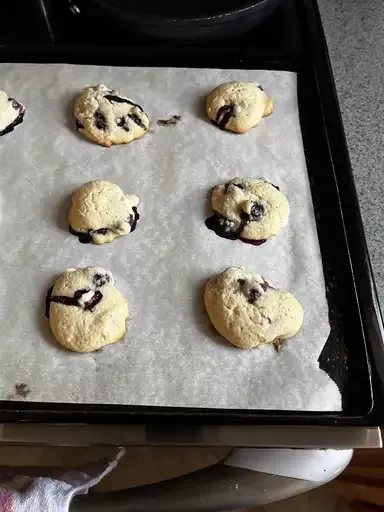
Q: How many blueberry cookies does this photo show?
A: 7